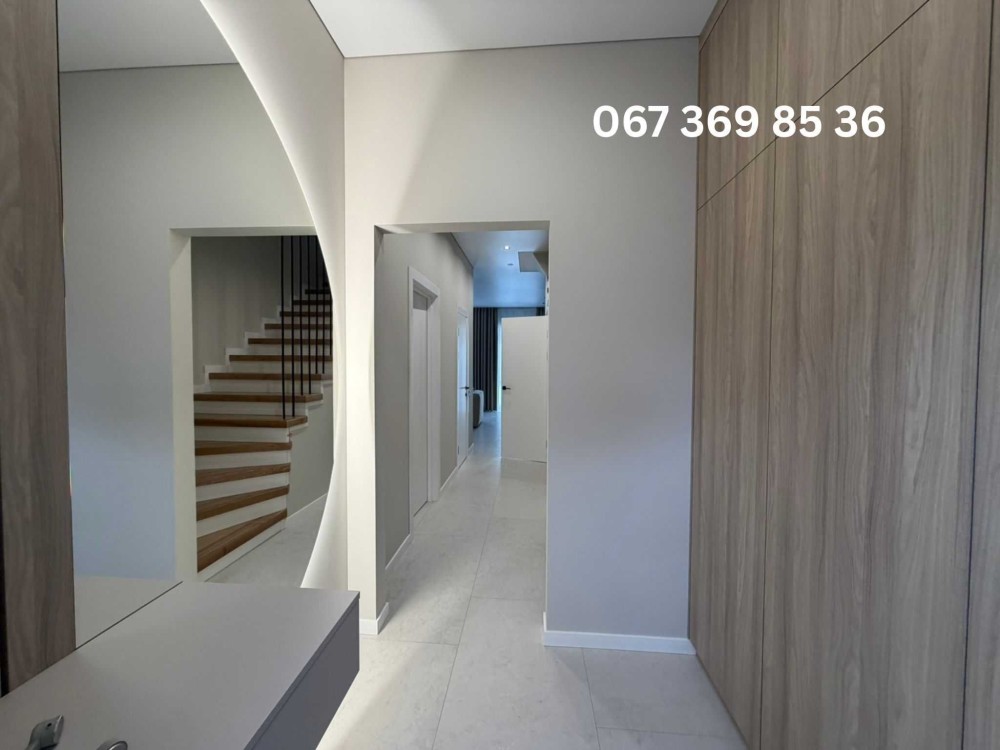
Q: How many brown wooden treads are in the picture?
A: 13